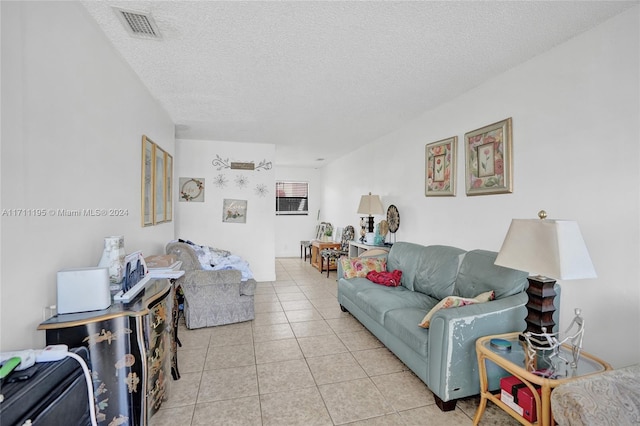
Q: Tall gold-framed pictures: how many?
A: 3